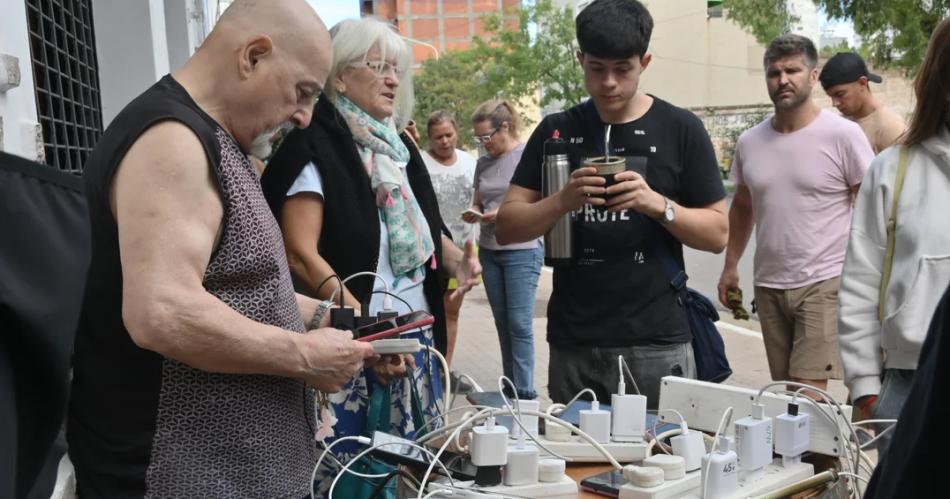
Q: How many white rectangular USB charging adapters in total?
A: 9